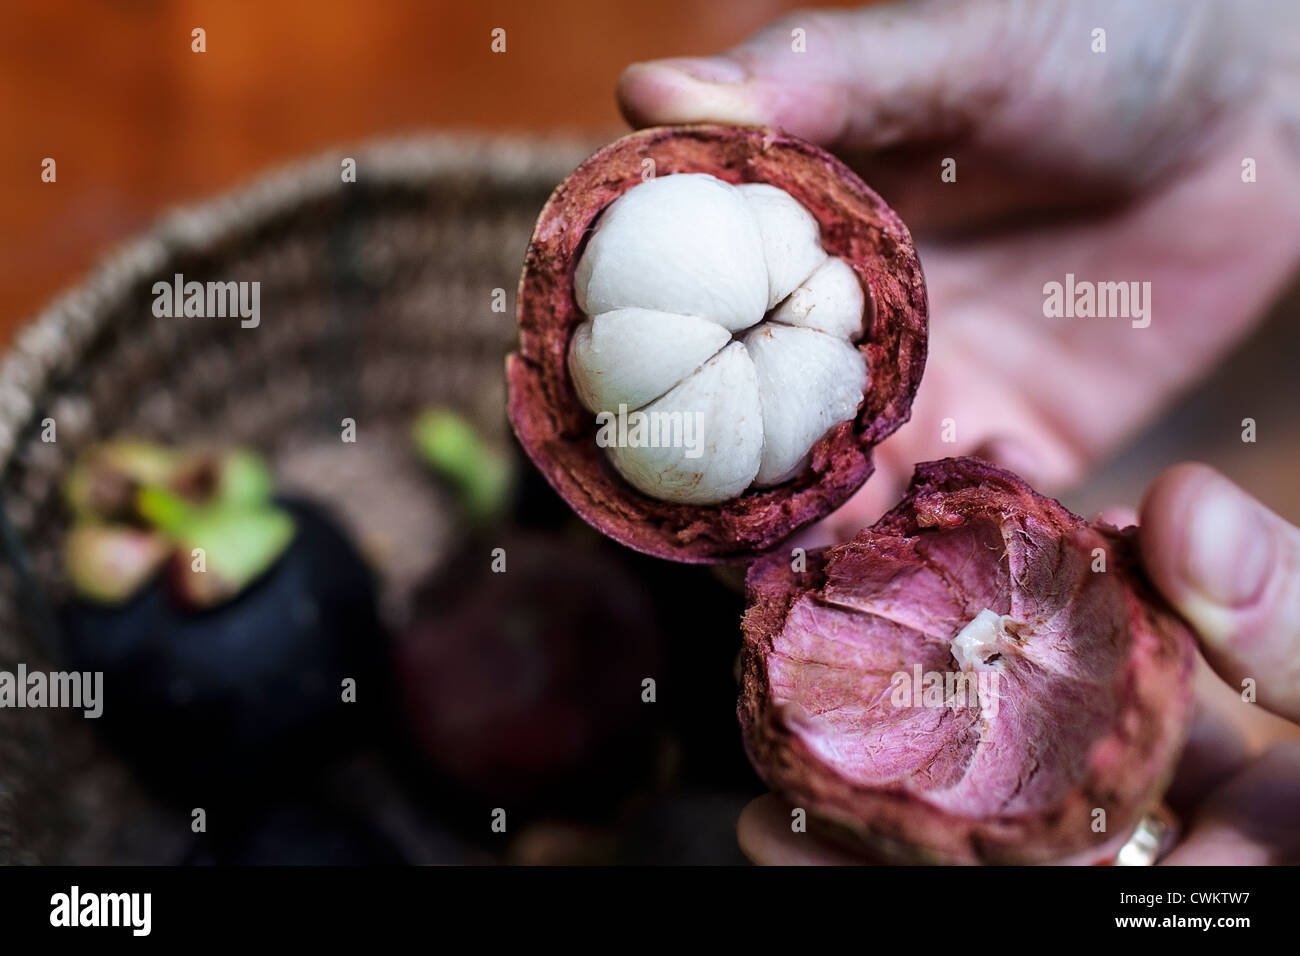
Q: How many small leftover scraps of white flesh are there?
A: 1